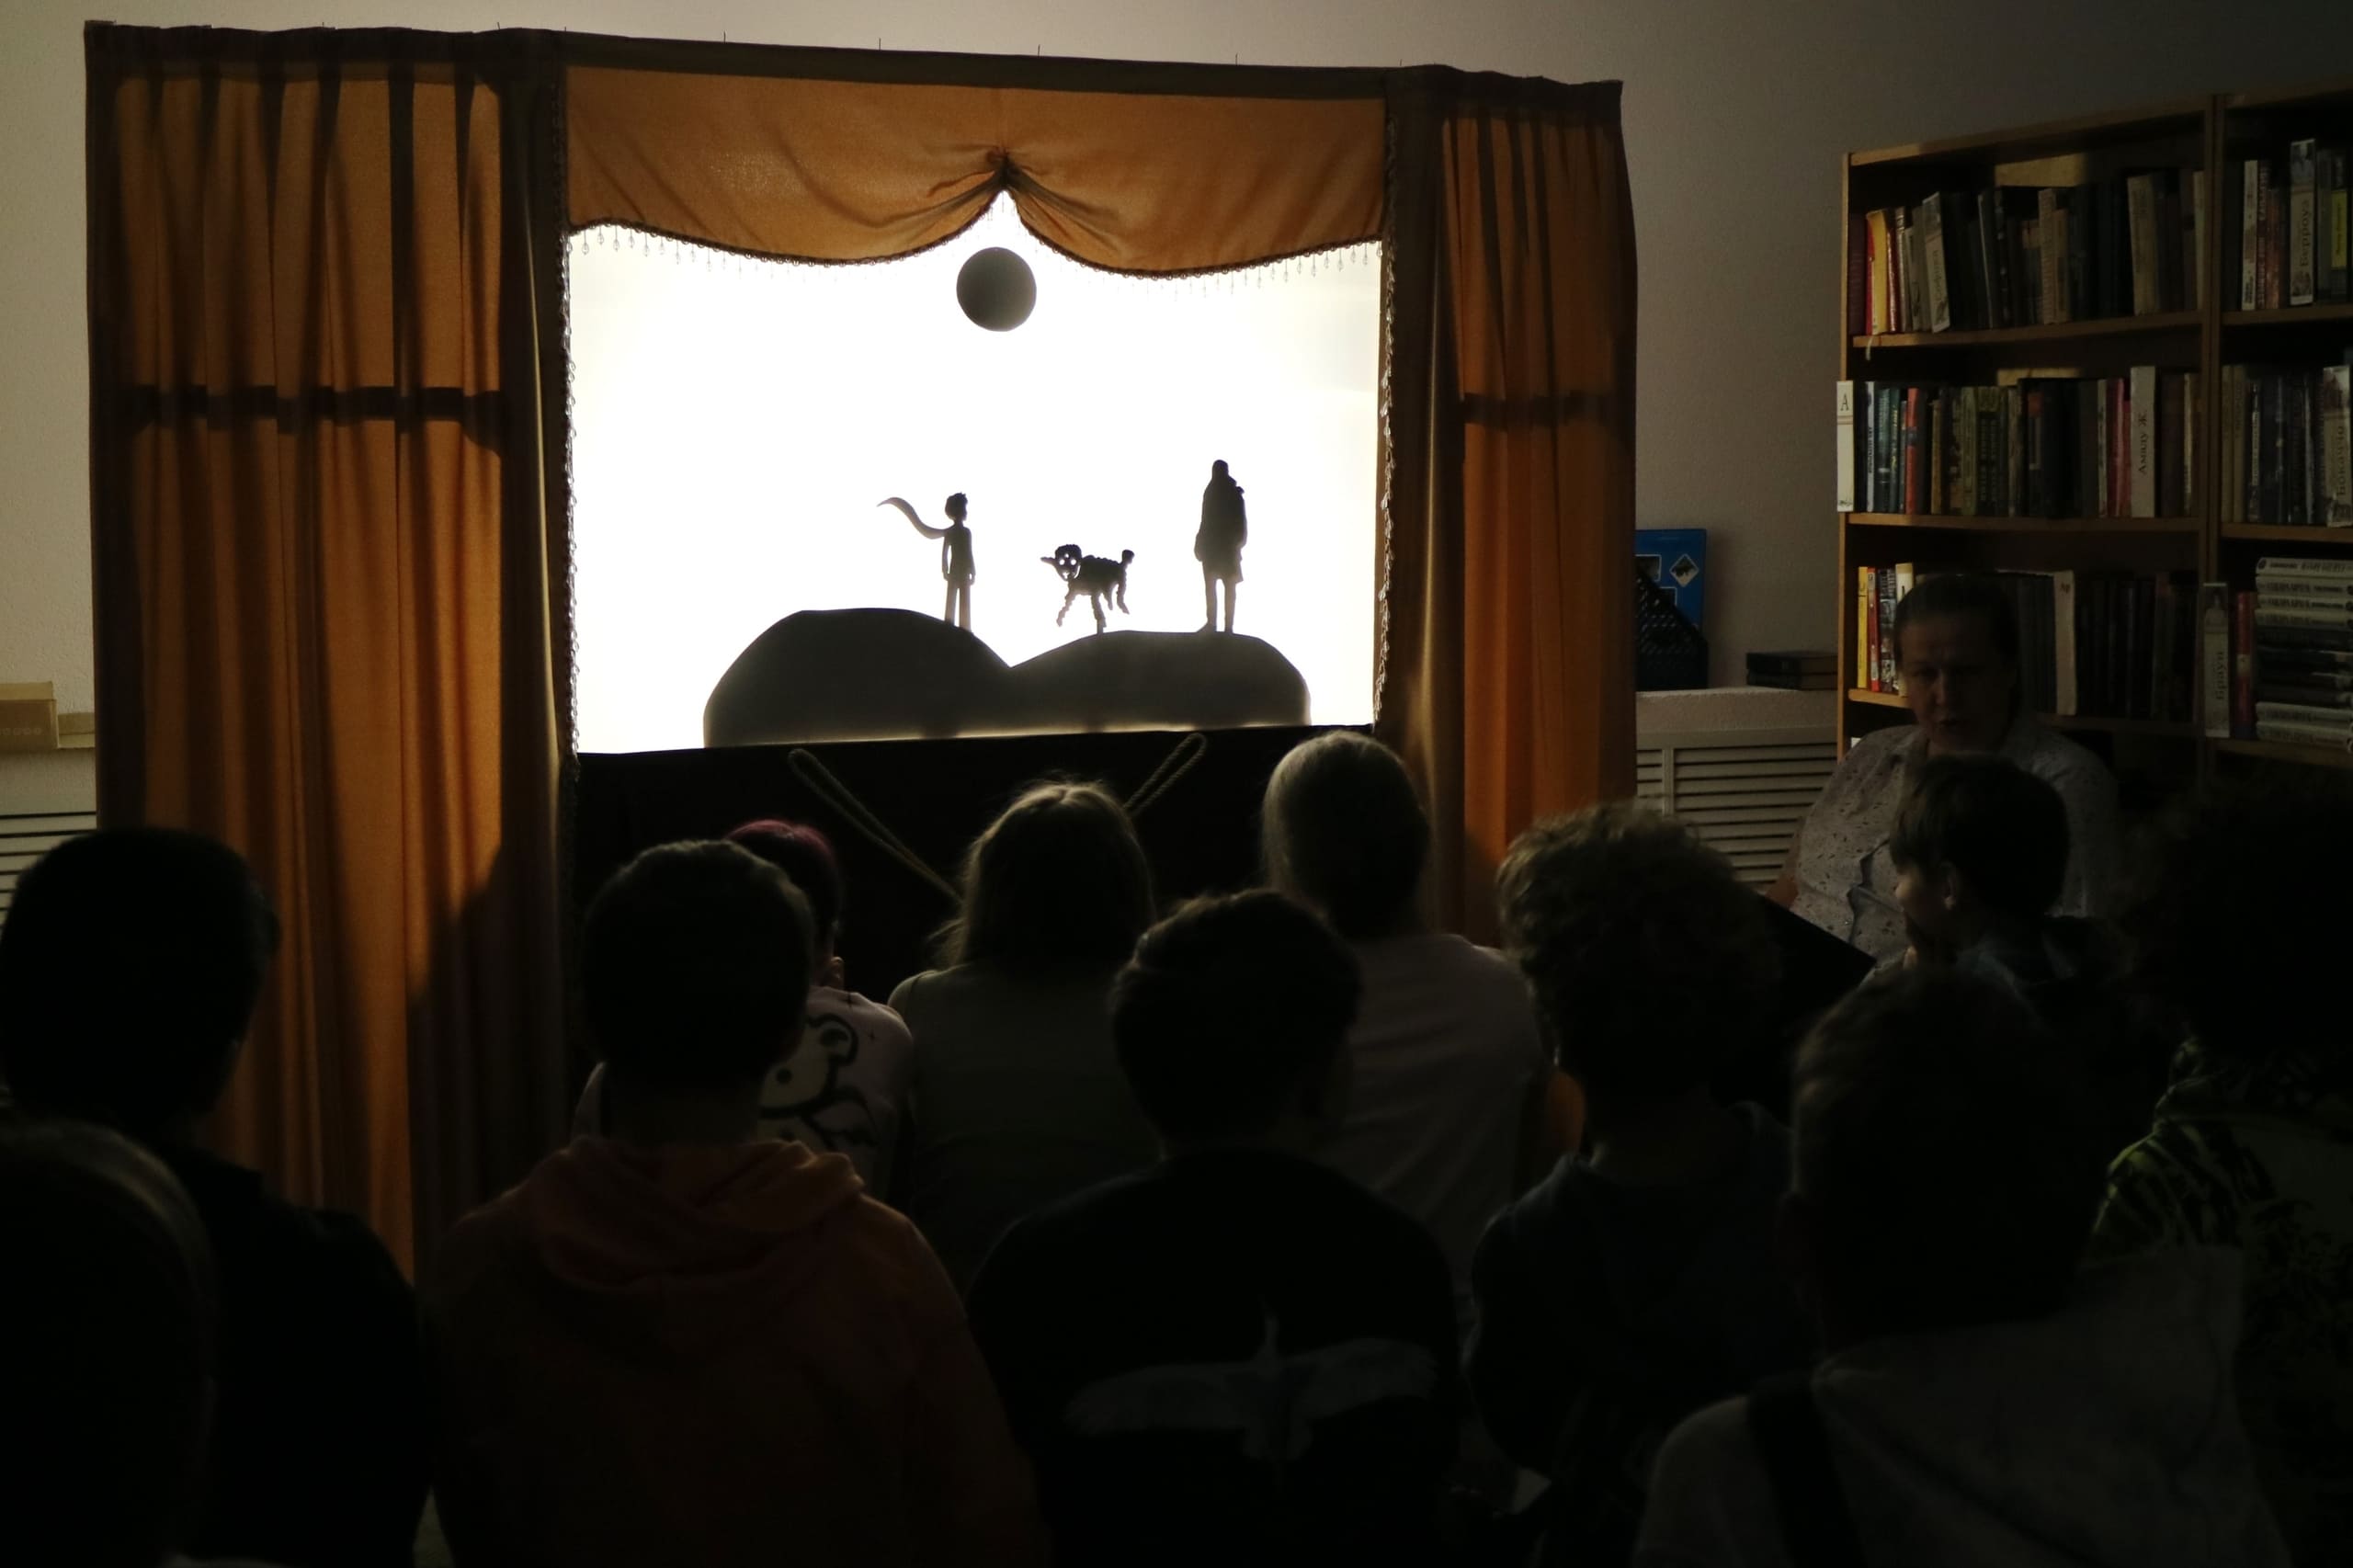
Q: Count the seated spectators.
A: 11